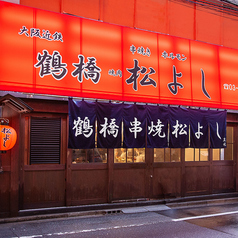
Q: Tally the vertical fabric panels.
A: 7